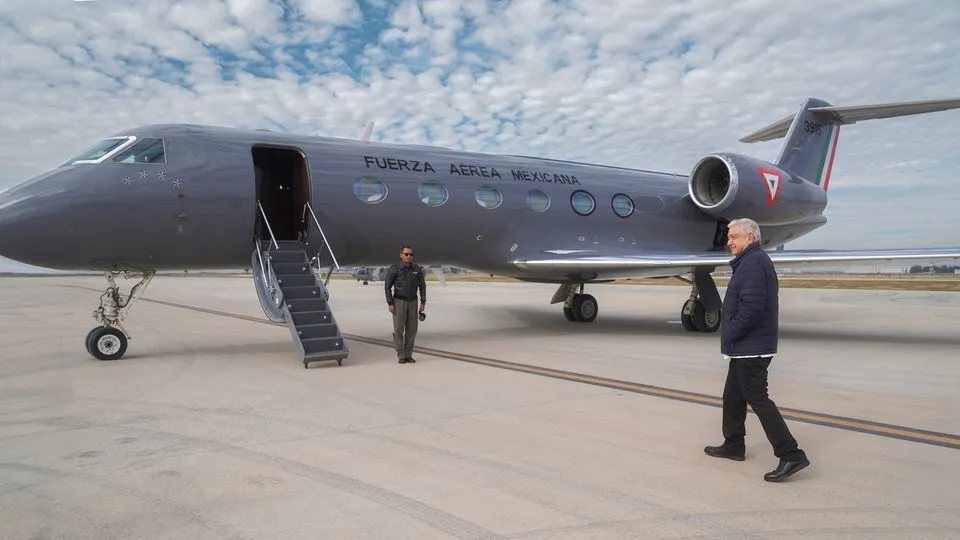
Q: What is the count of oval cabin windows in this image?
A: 6